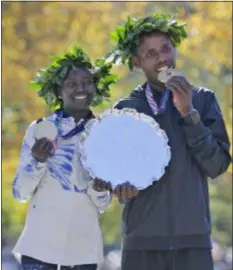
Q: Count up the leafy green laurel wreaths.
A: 2